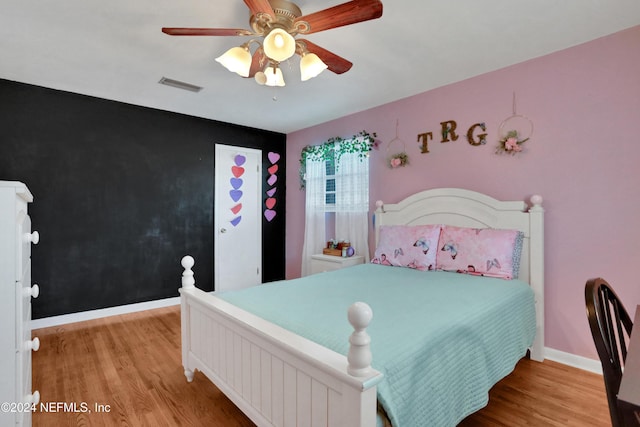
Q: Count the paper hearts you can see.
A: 12